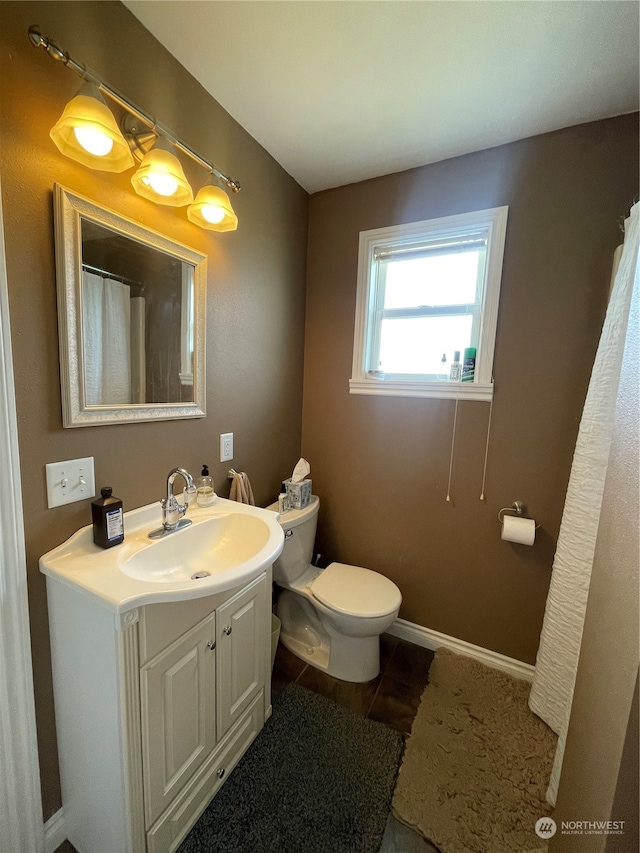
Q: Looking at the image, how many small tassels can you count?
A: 2